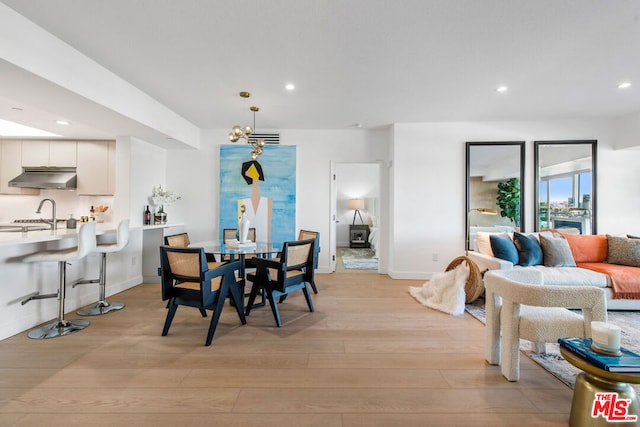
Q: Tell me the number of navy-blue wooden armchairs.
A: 5